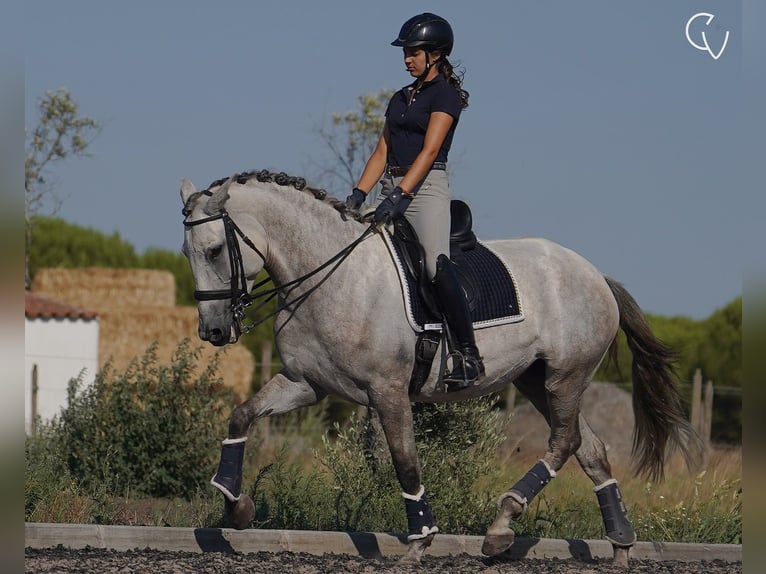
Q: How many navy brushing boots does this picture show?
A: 4